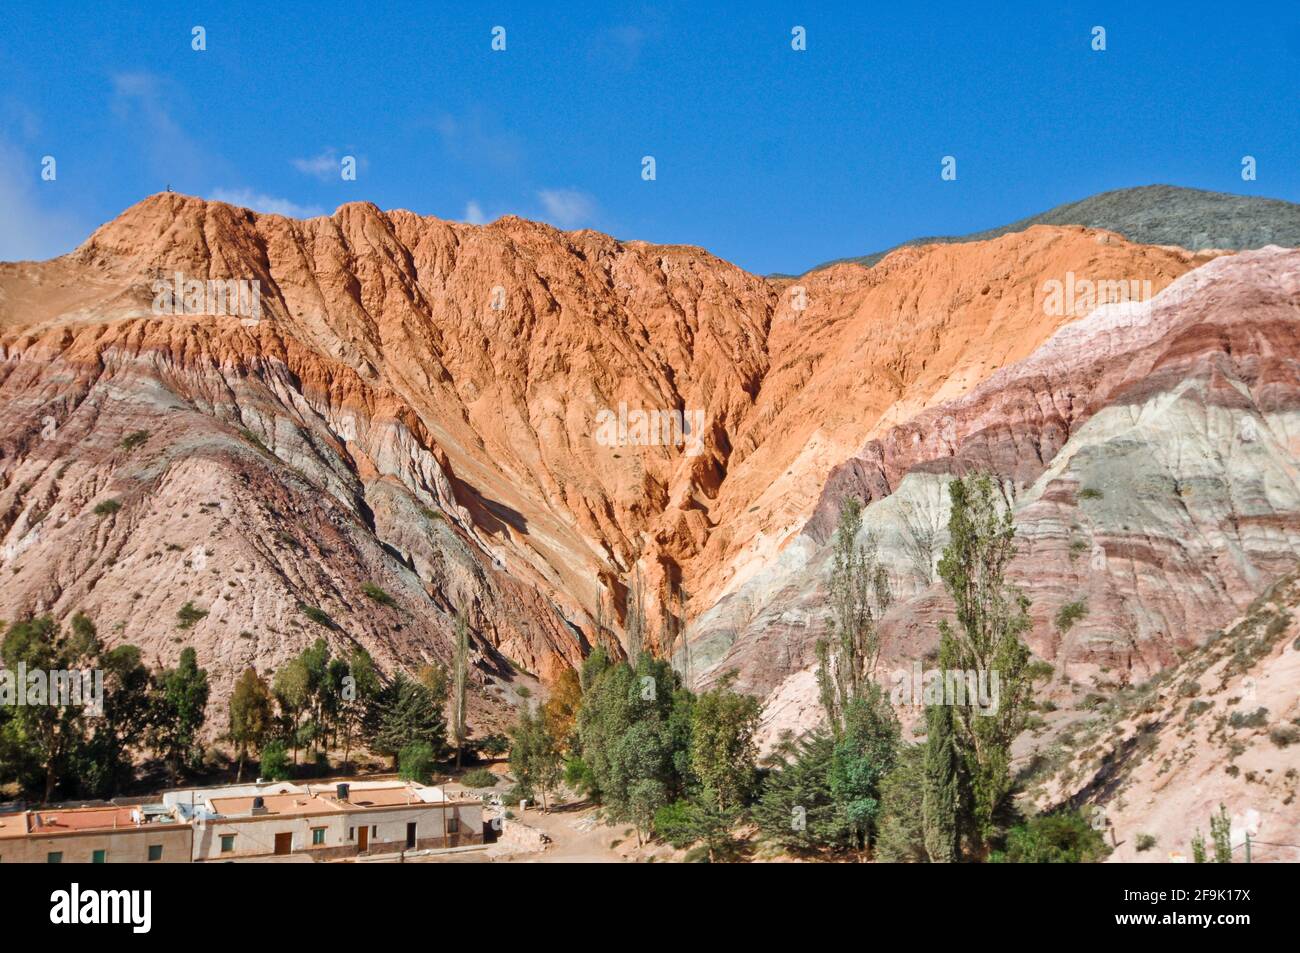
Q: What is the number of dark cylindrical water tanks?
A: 2